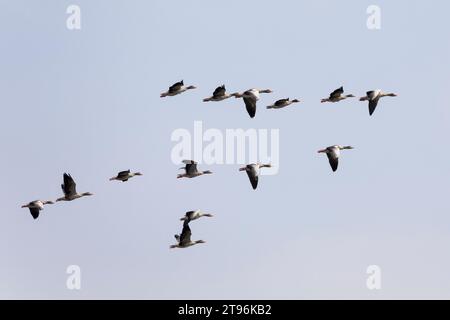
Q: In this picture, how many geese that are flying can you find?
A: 14